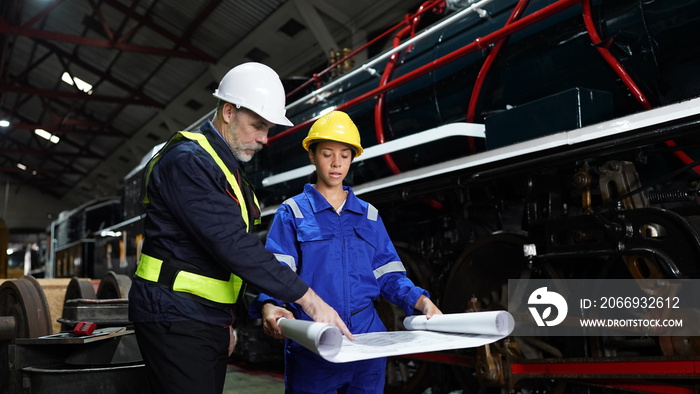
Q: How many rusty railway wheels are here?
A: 3